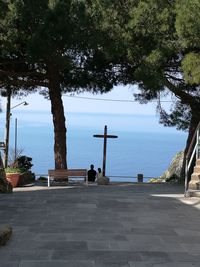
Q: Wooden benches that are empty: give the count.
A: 1